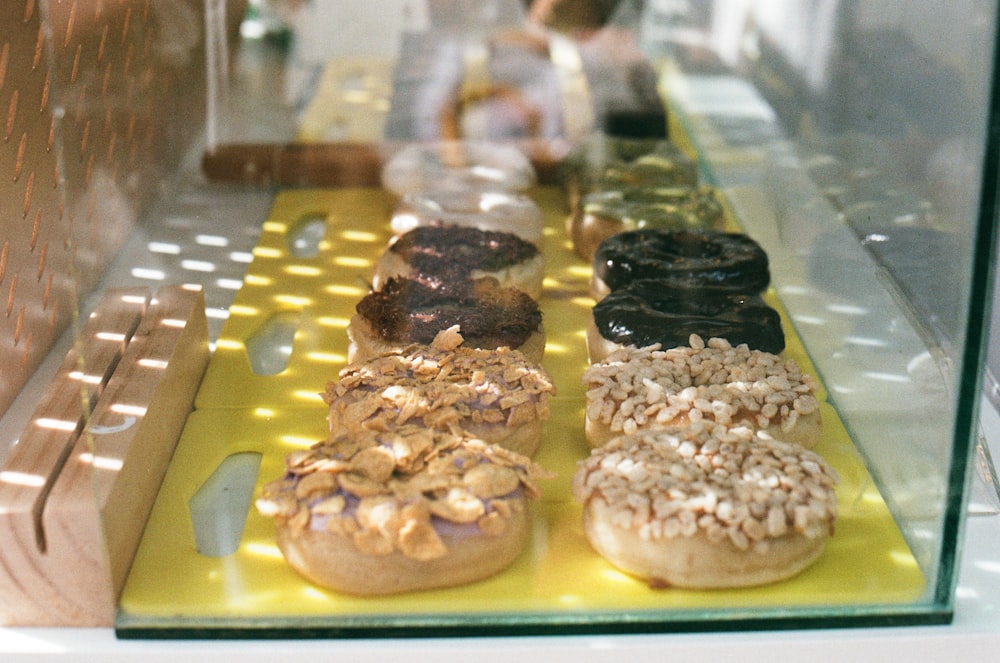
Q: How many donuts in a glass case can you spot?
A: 12